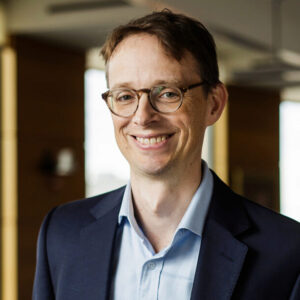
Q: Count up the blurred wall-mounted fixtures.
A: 1